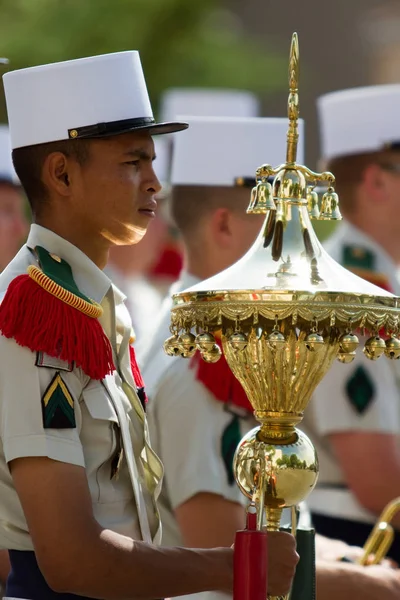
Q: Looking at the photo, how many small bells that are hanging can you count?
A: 15